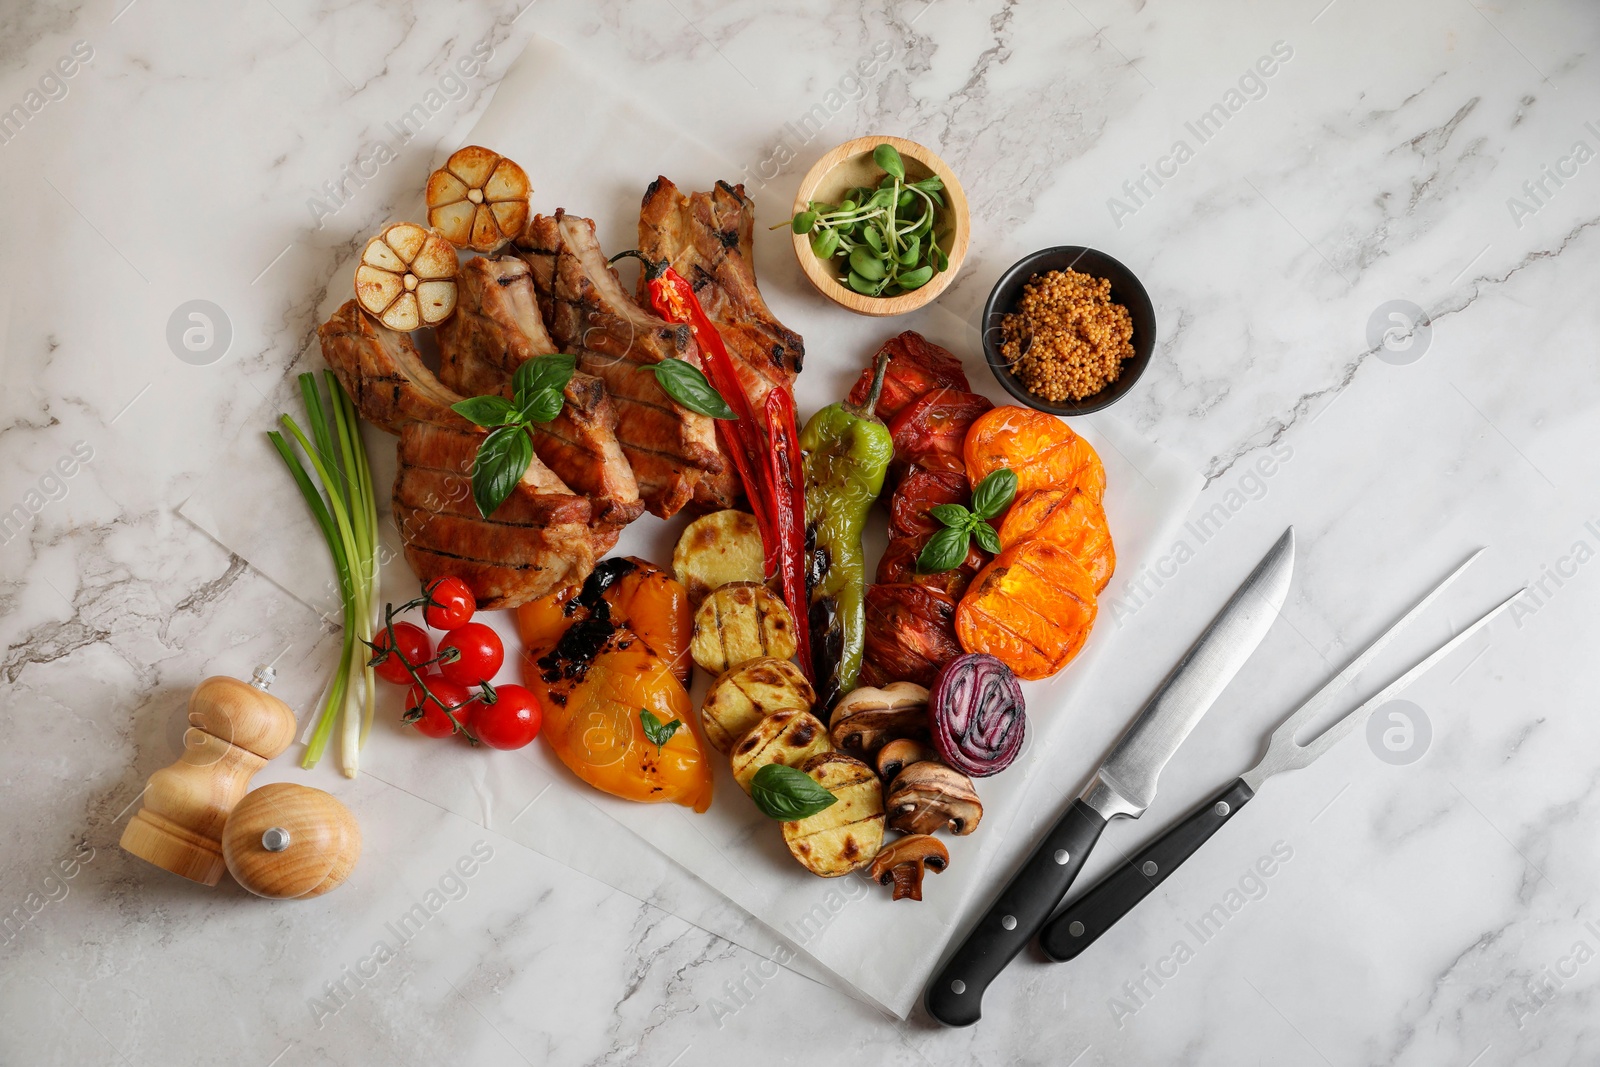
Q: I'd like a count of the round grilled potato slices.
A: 5